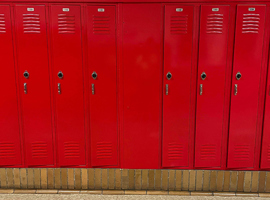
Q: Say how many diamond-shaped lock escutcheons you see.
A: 6